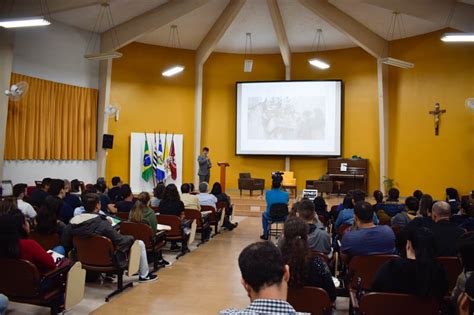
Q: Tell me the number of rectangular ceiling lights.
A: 7